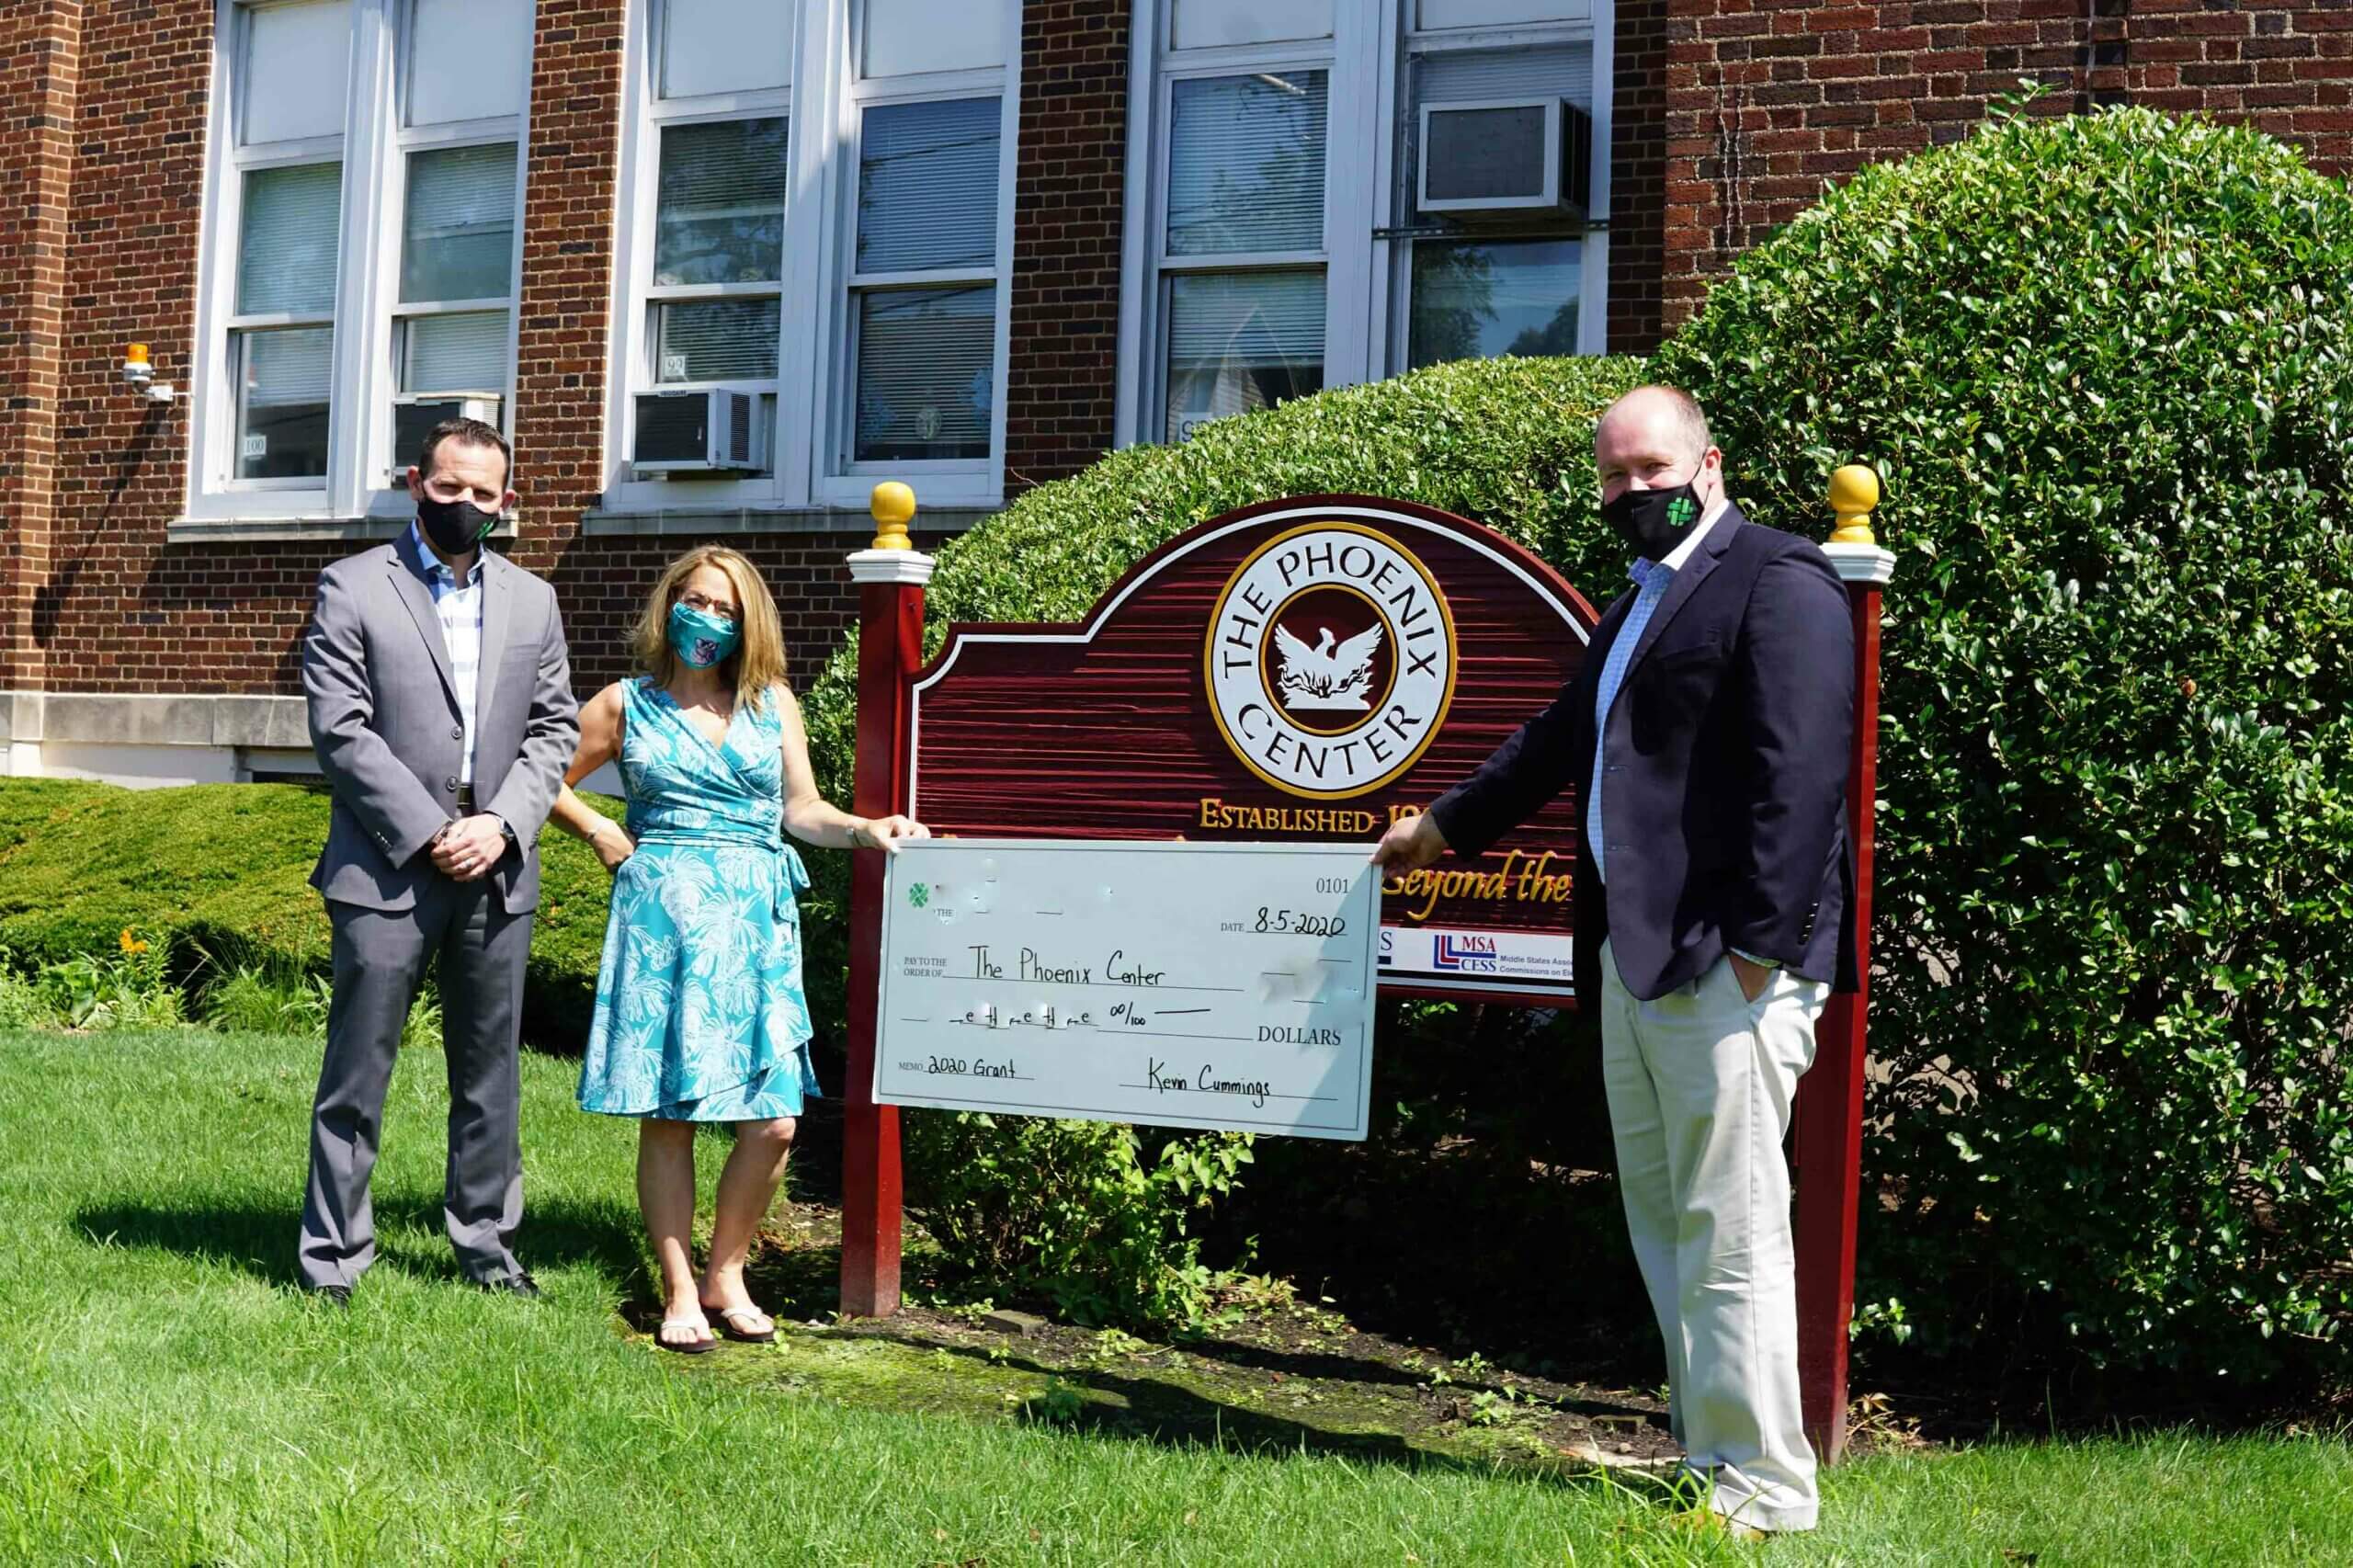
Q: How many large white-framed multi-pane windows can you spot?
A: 3